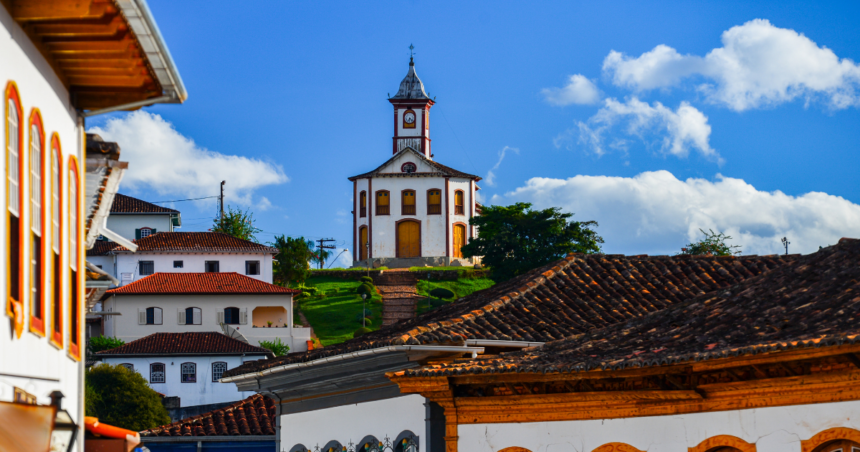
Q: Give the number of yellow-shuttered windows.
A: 5